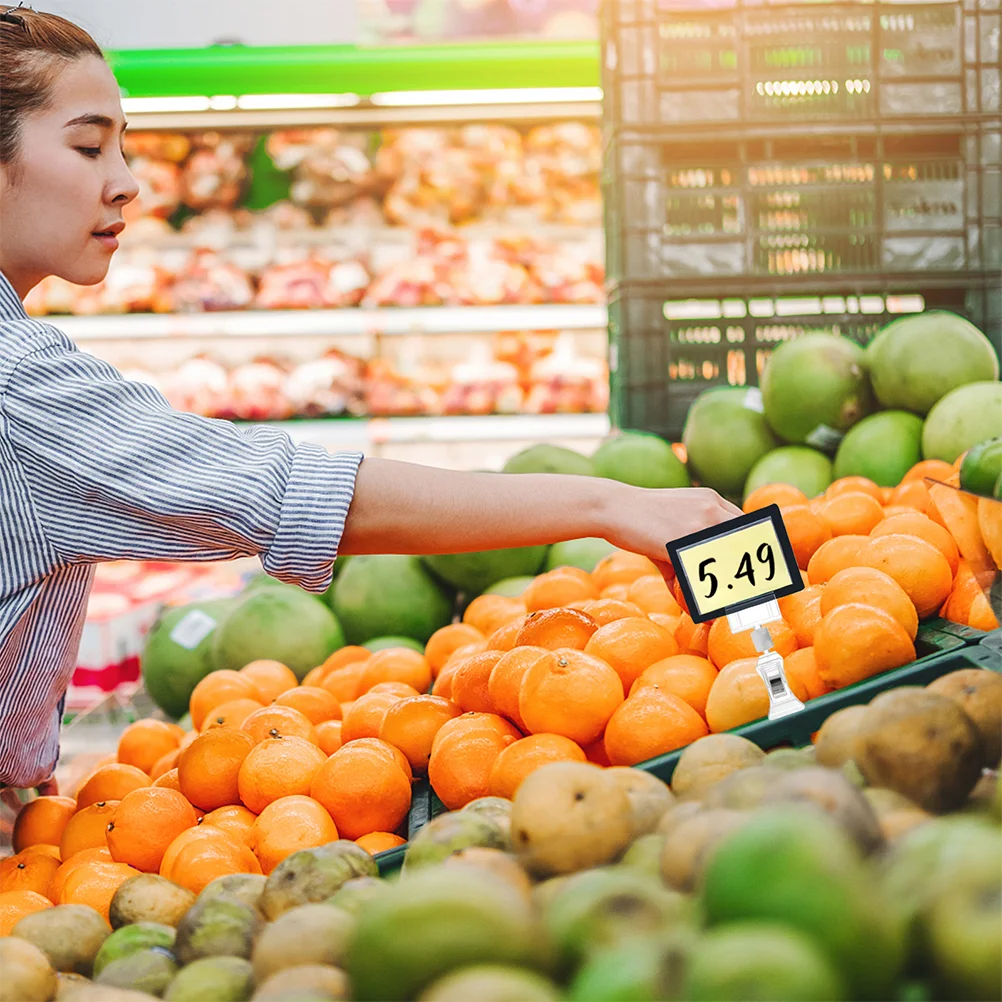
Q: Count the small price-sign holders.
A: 1